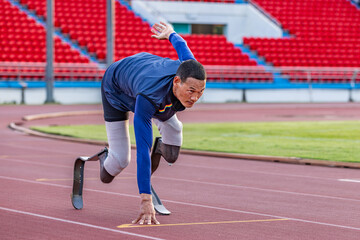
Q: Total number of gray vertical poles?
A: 2